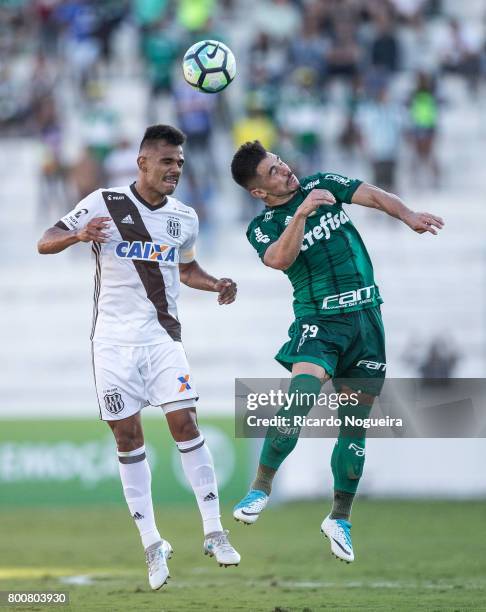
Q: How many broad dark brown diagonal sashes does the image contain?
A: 1